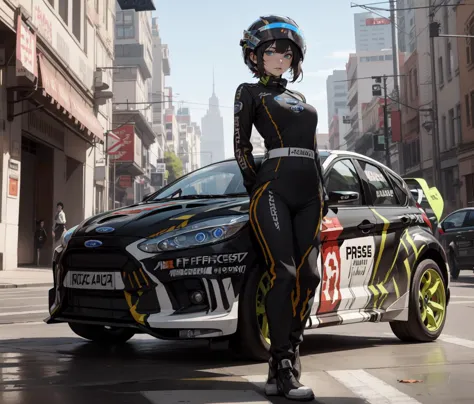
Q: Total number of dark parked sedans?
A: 1